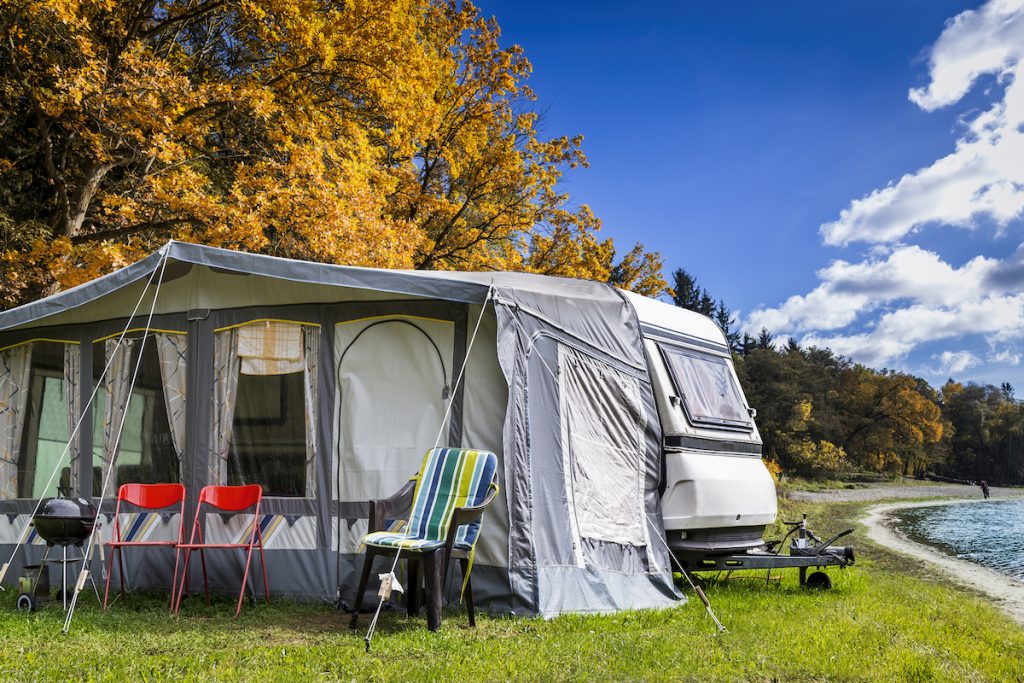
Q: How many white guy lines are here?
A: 4